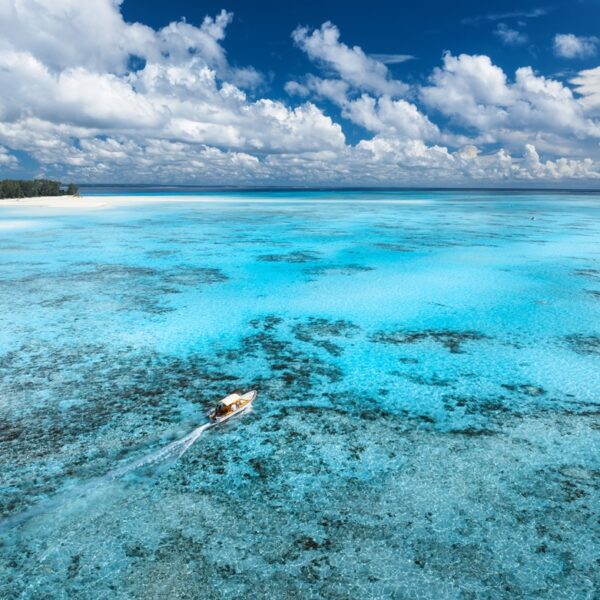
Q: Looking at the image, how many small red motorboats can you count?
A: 0